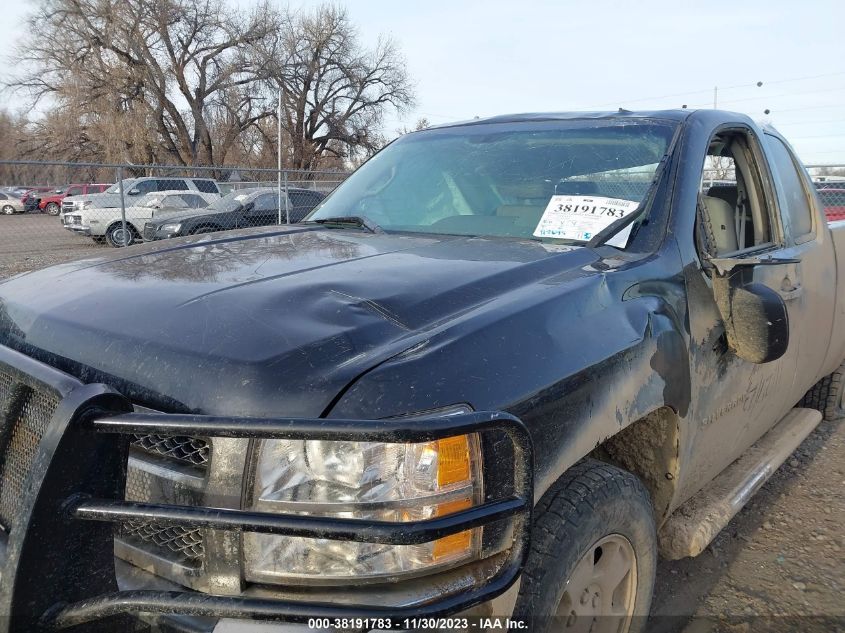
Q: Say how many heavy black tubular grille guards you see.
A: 1